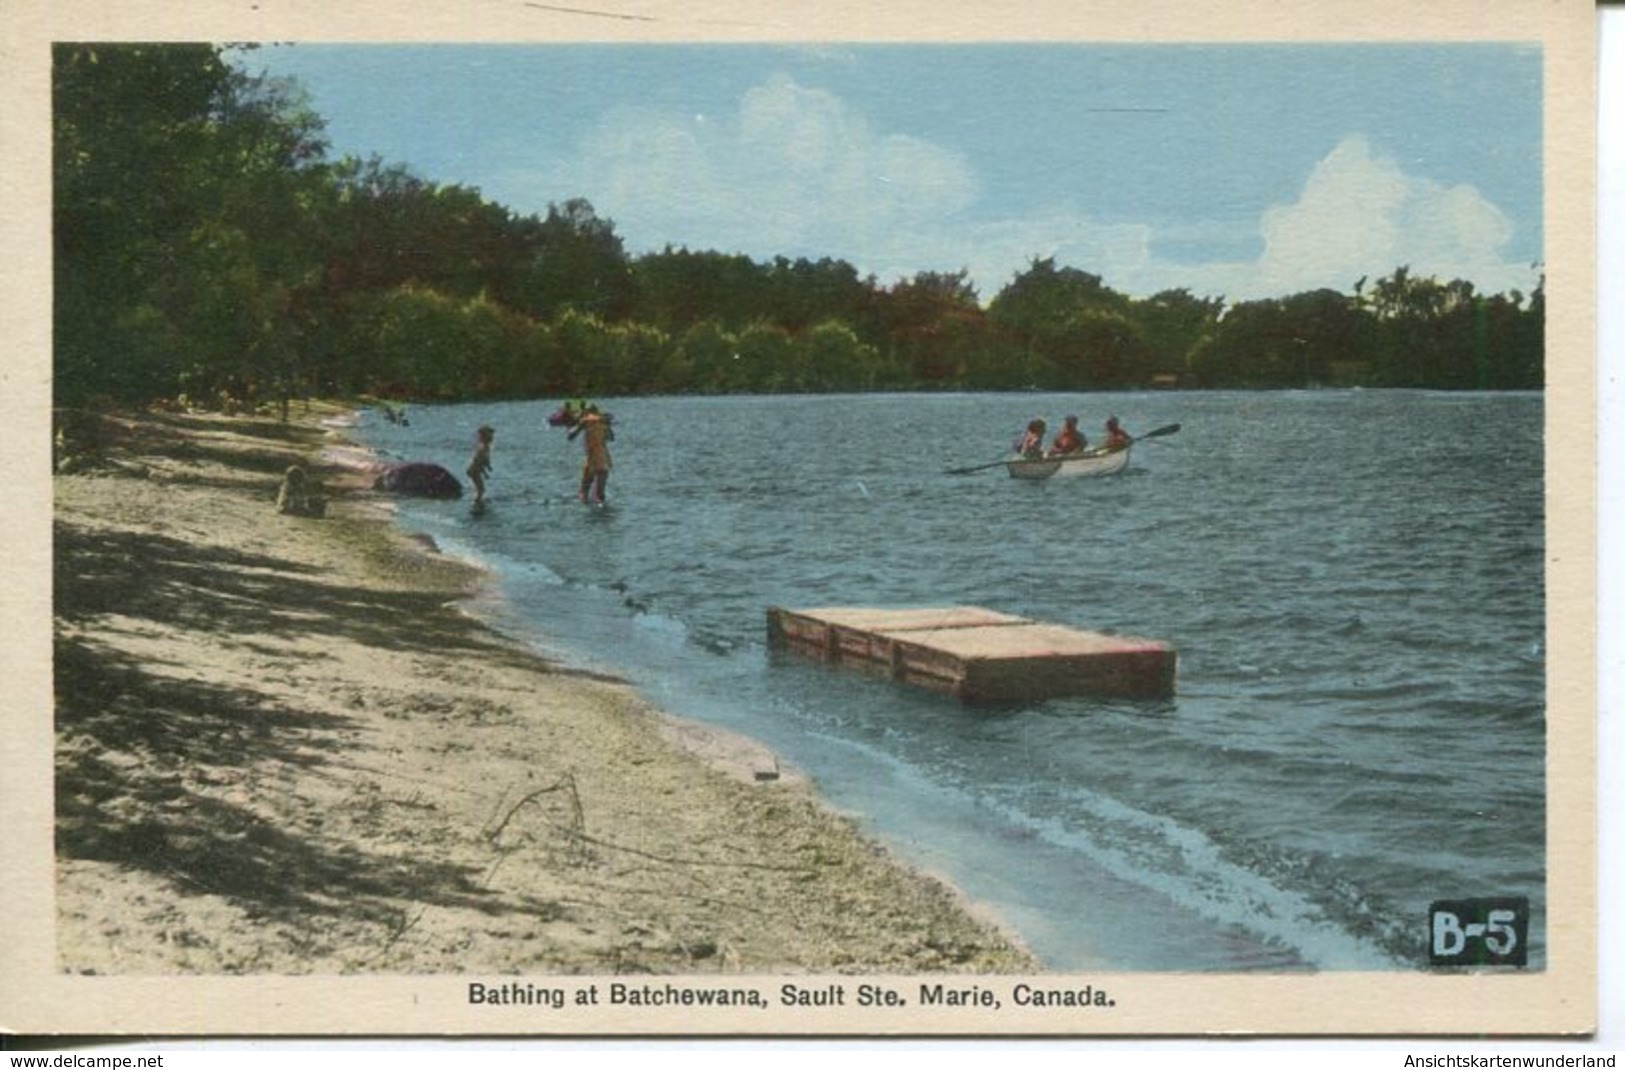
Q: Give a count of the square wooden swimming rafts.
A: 1